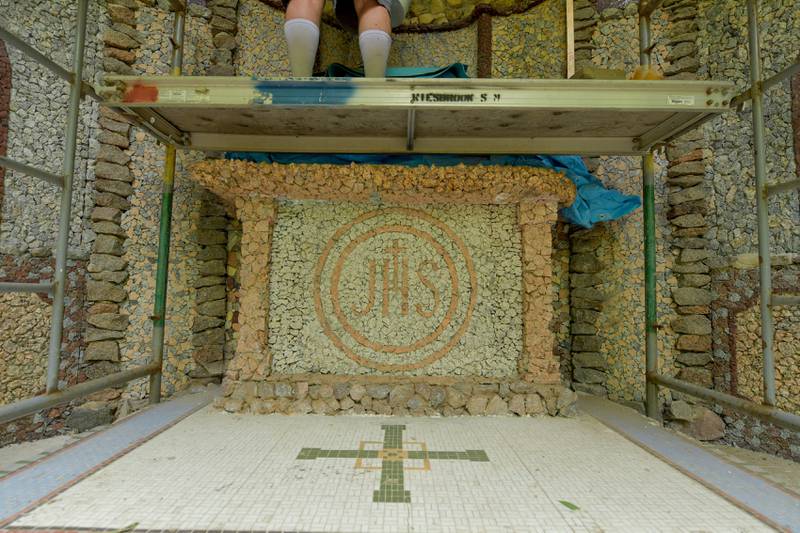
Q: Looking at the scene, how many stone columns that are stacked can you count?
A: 4